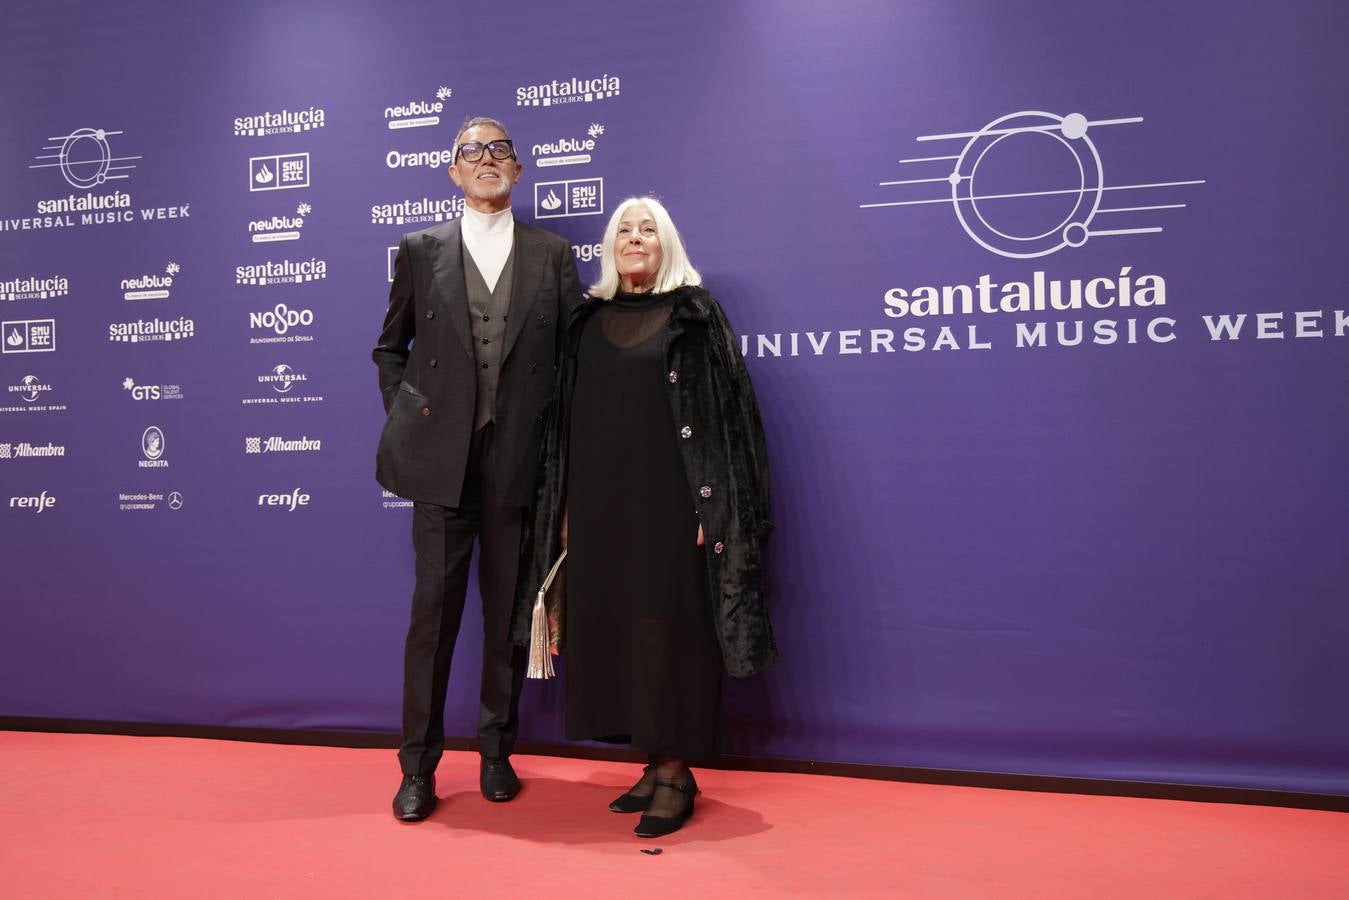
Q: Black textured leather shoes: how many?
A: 2